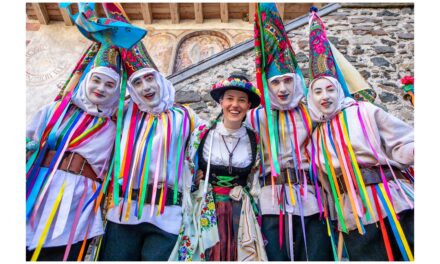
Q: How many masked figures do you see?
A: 4